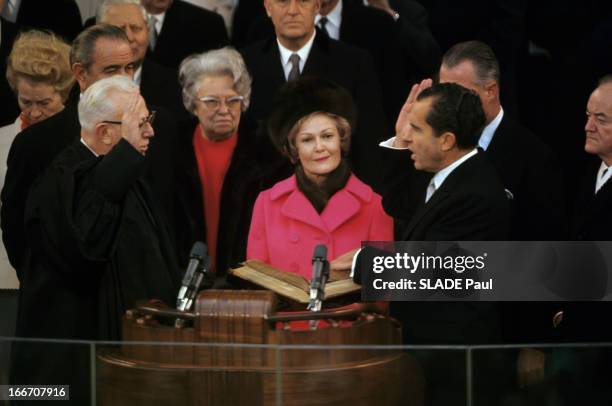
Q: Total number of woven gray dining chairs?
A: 0